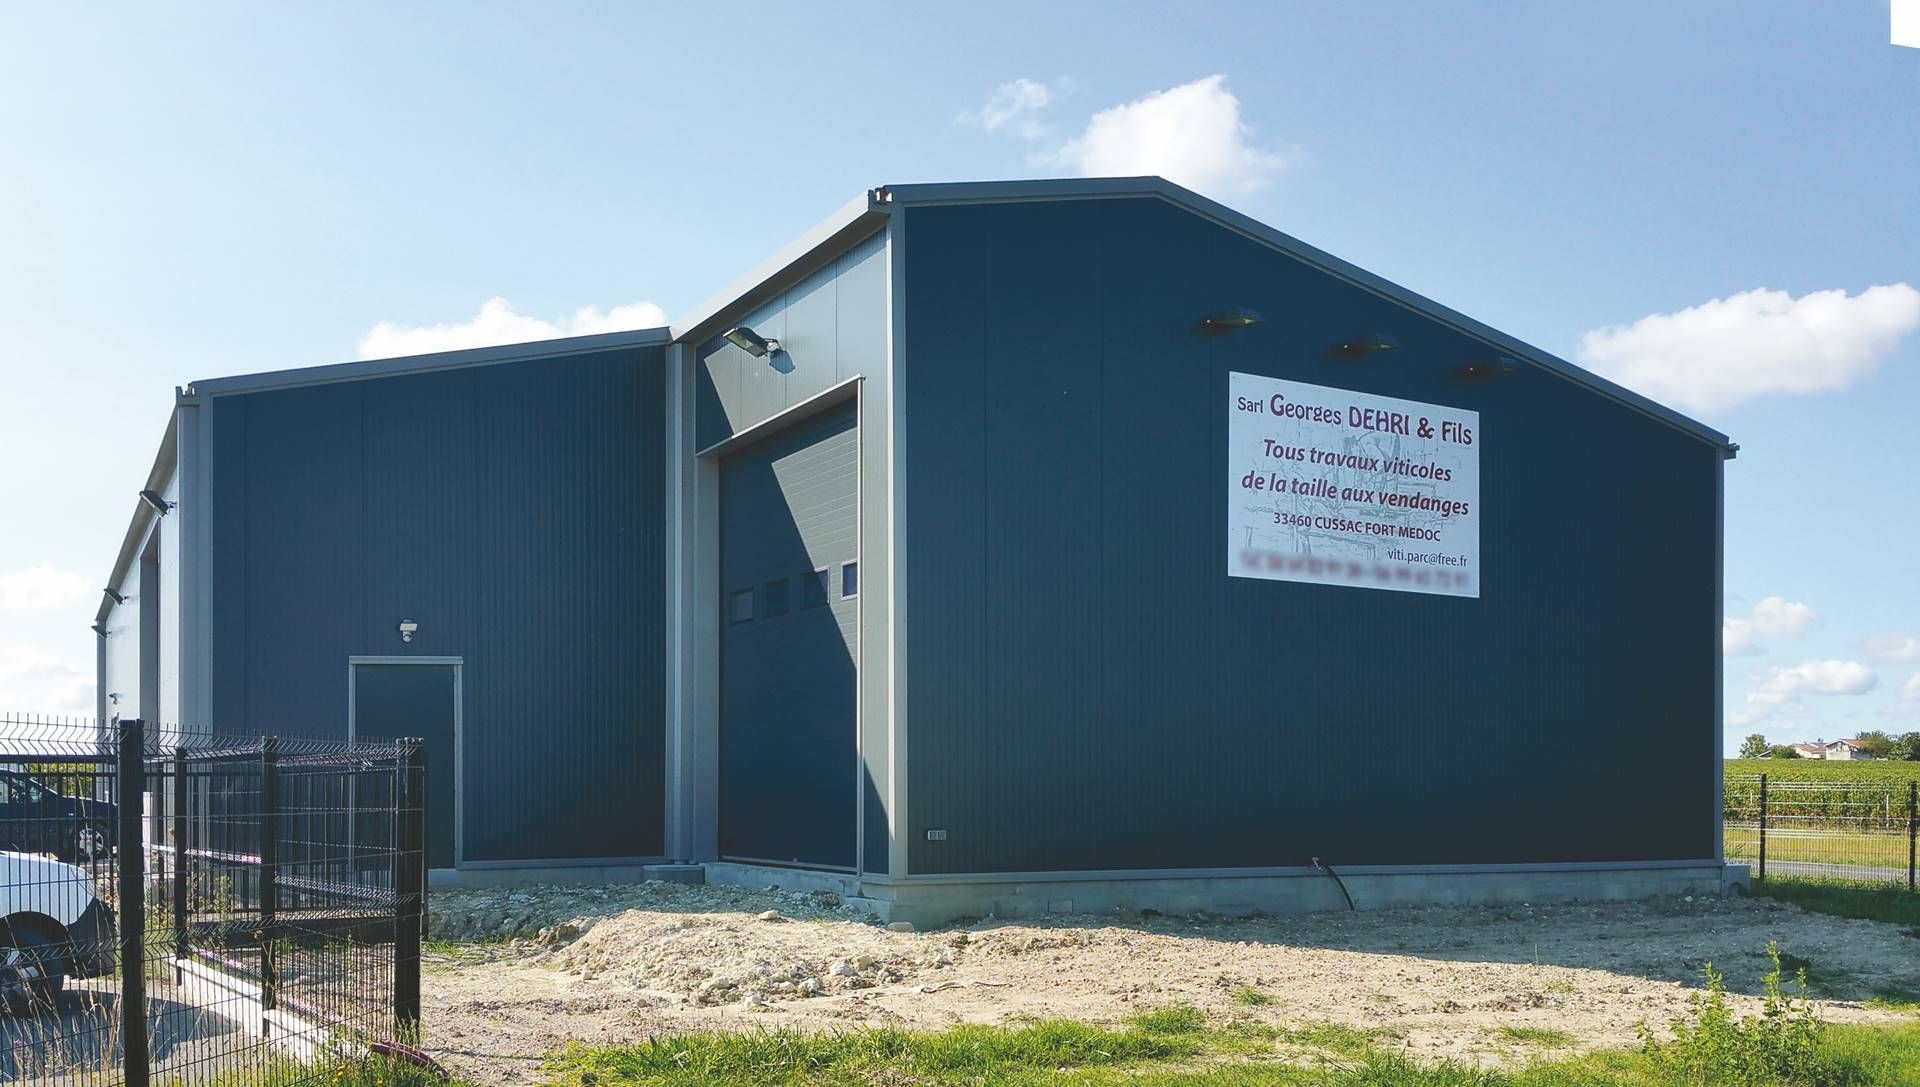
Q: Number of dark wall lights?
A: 7